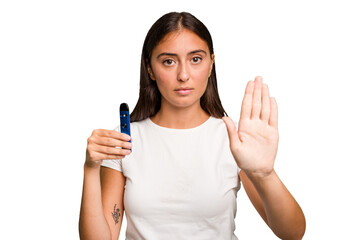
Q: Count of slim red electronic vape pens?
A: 0